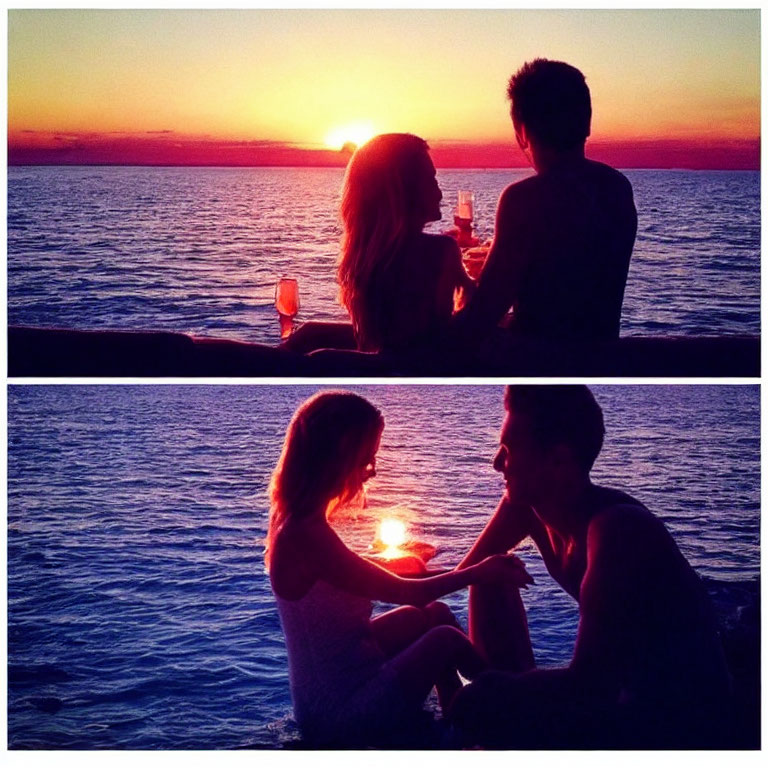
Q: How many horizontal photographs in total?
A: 2